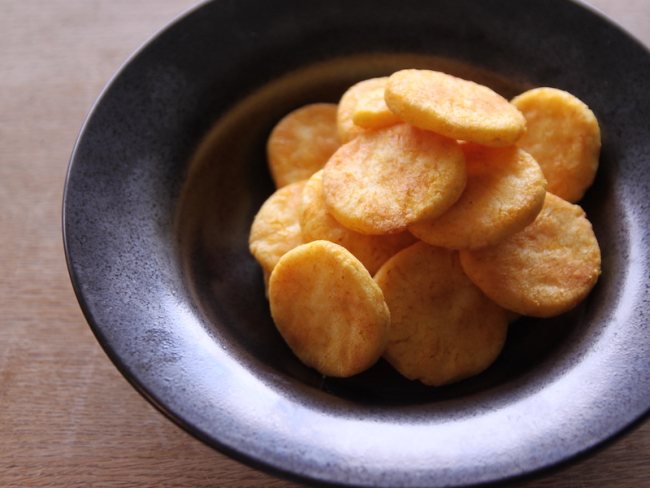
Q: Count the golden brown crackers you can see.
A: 12